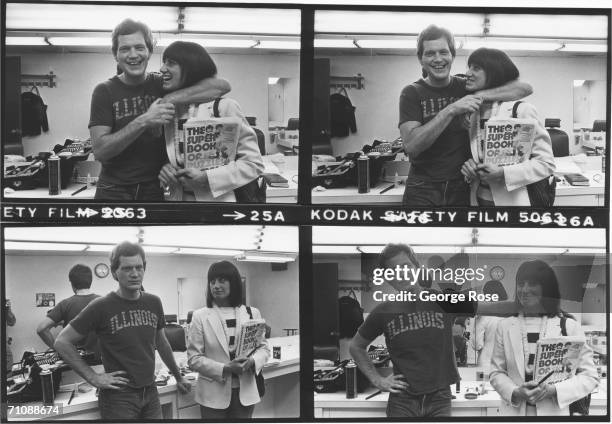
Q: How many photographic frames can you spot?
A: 4